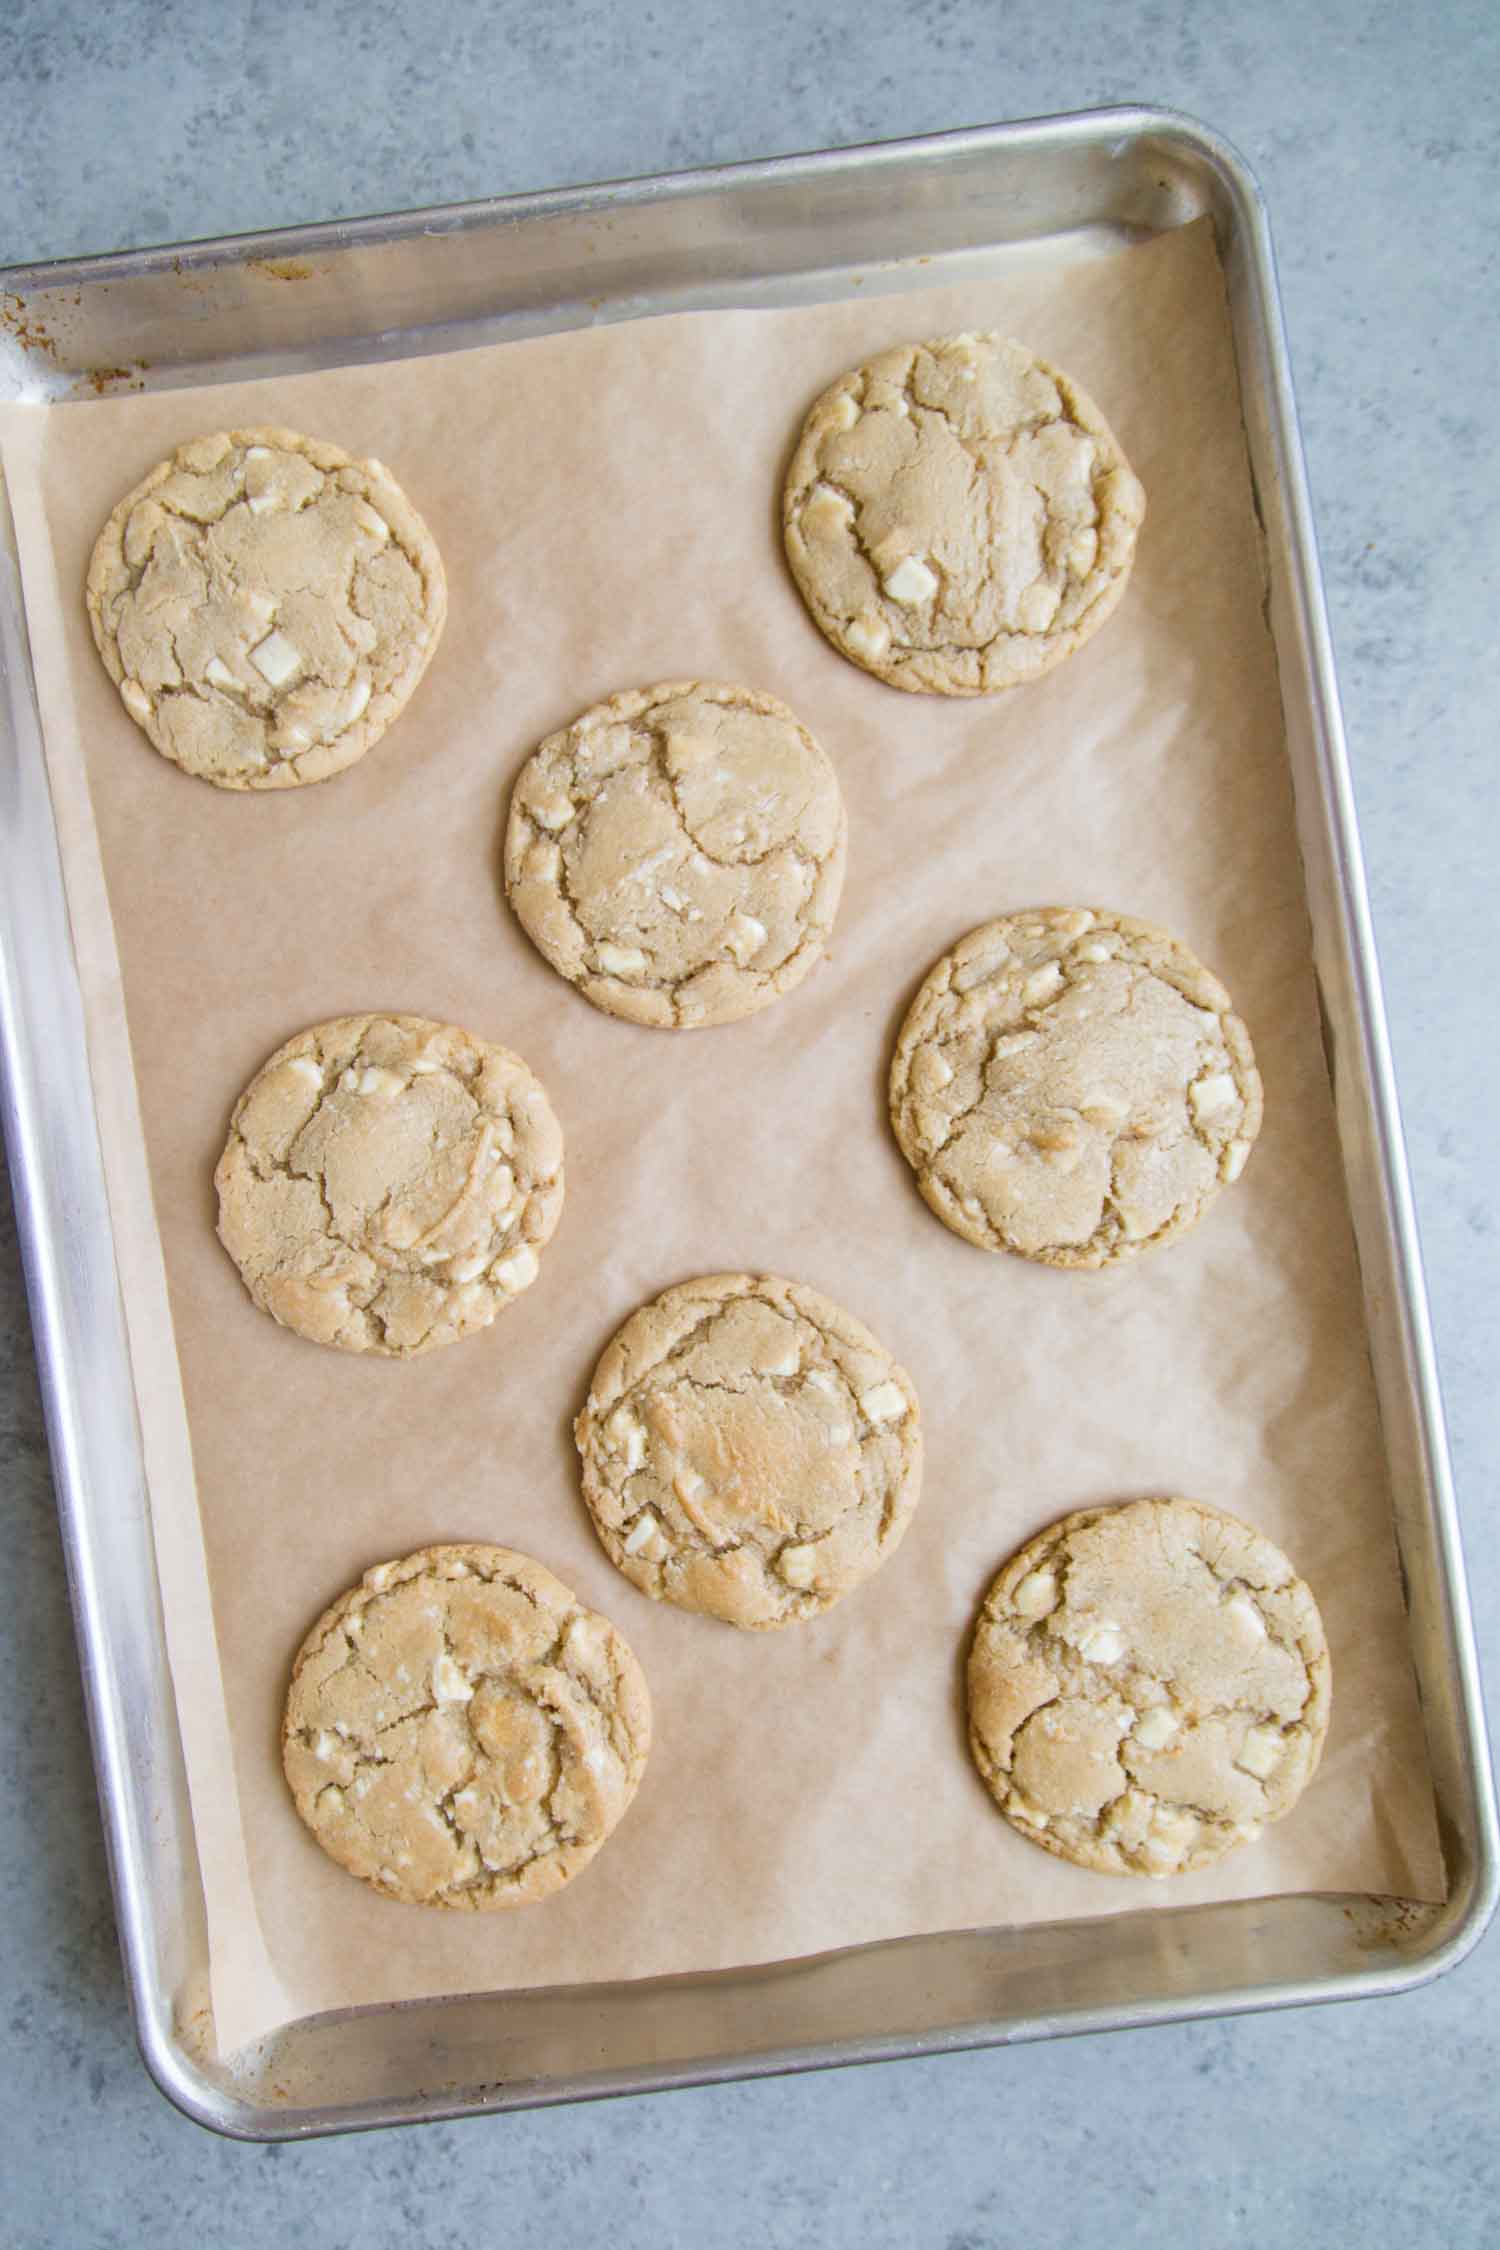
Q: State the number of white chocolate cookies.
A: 8